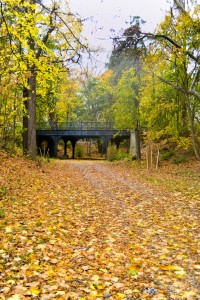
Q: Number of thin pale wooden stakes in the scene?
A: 3